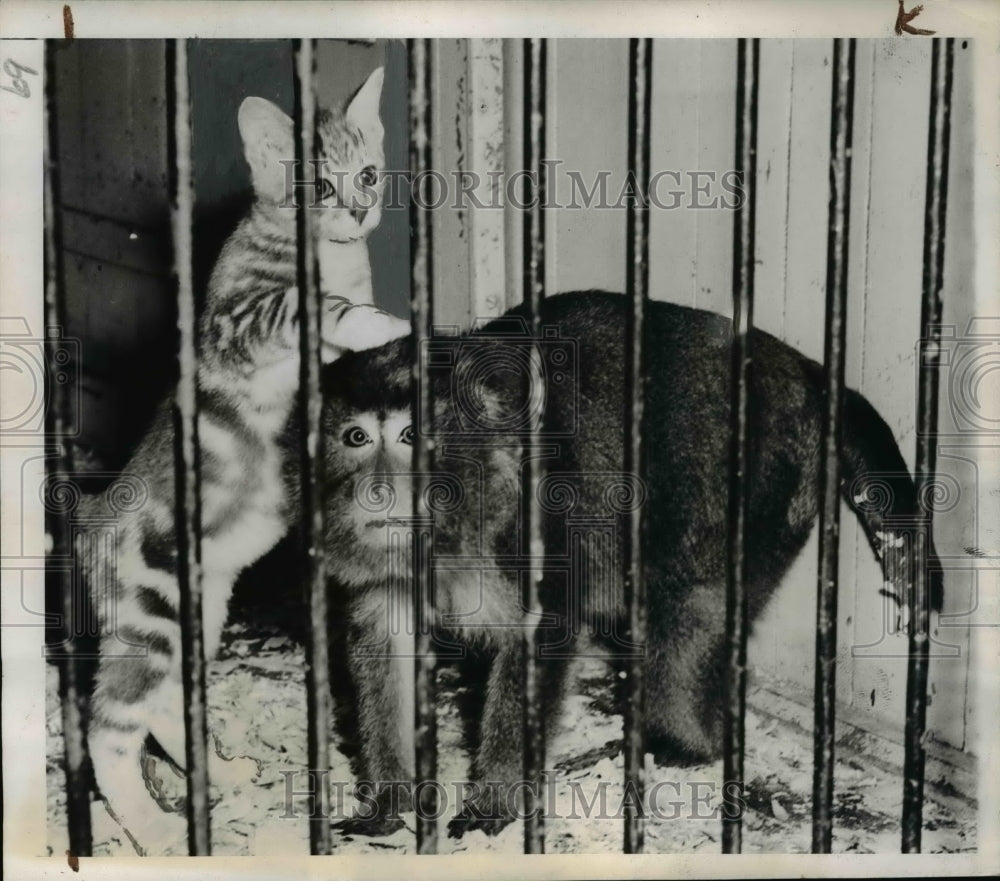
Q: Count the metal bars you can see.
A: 9